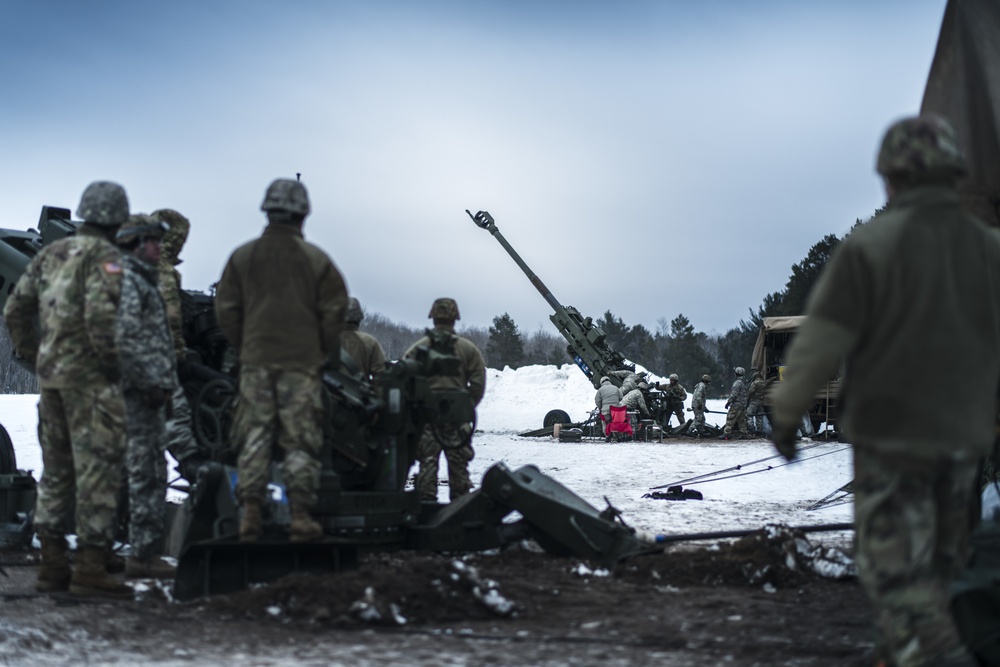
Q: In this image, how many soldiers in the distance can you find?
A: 7